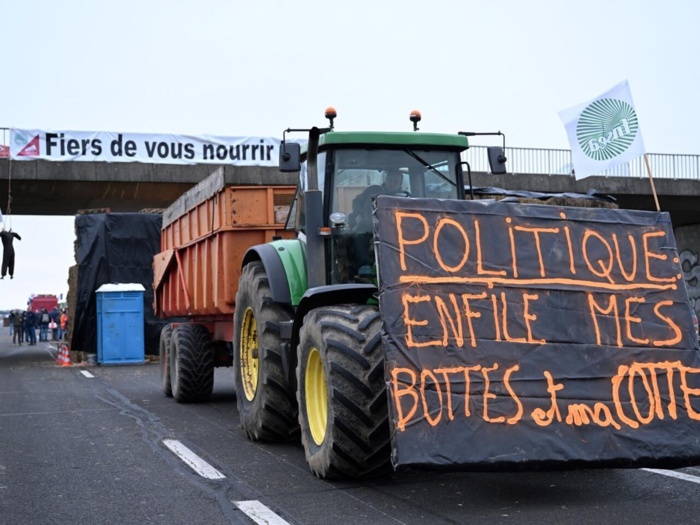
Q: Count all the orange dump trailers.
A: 1